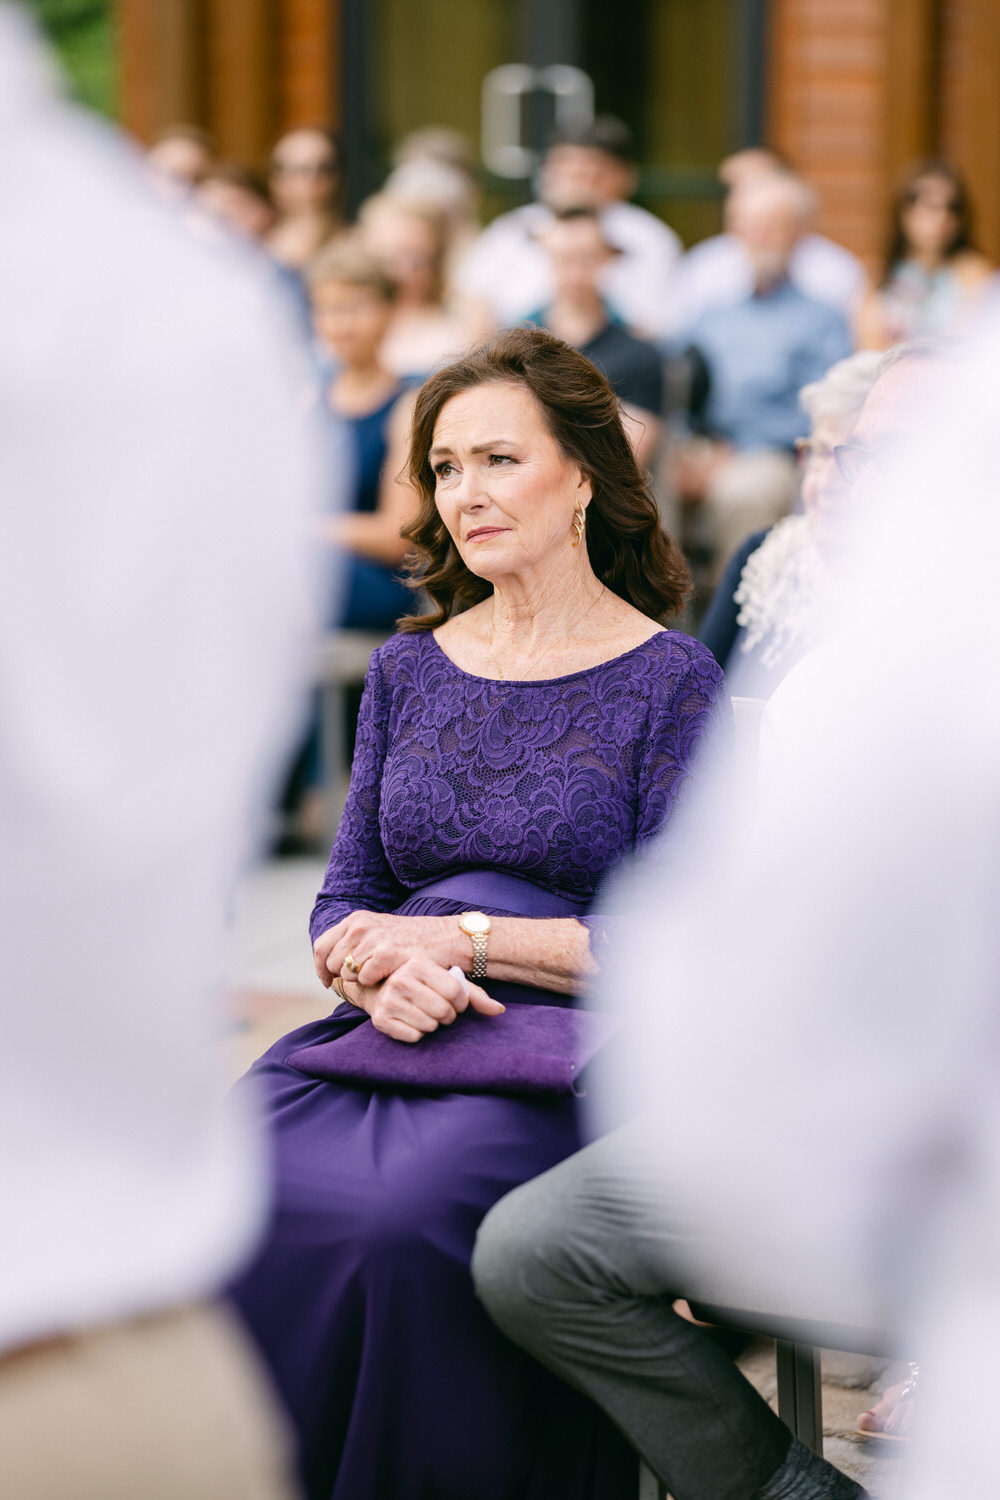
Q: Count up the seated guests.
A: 15